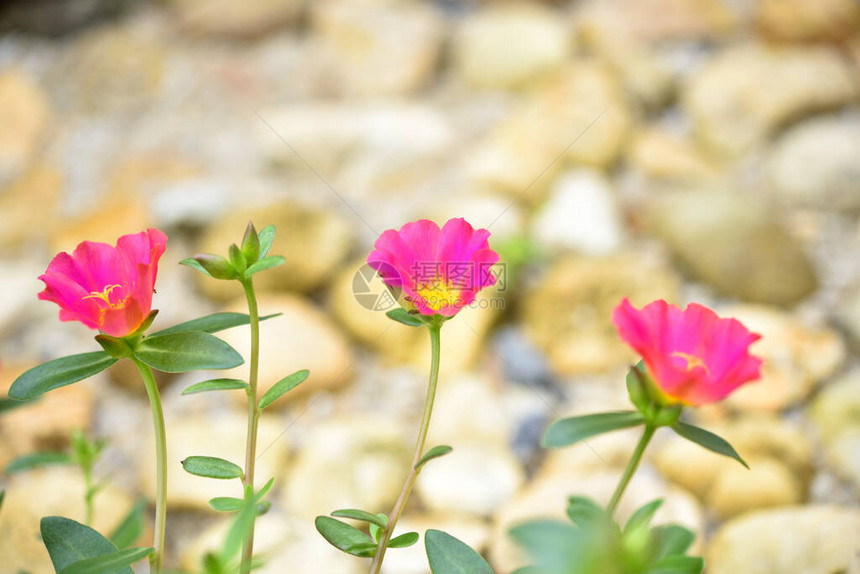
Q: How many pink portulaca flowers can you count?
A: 3